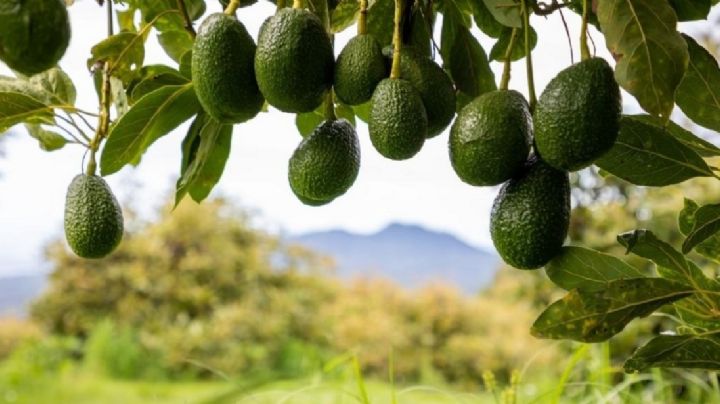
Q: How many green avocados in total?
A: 11